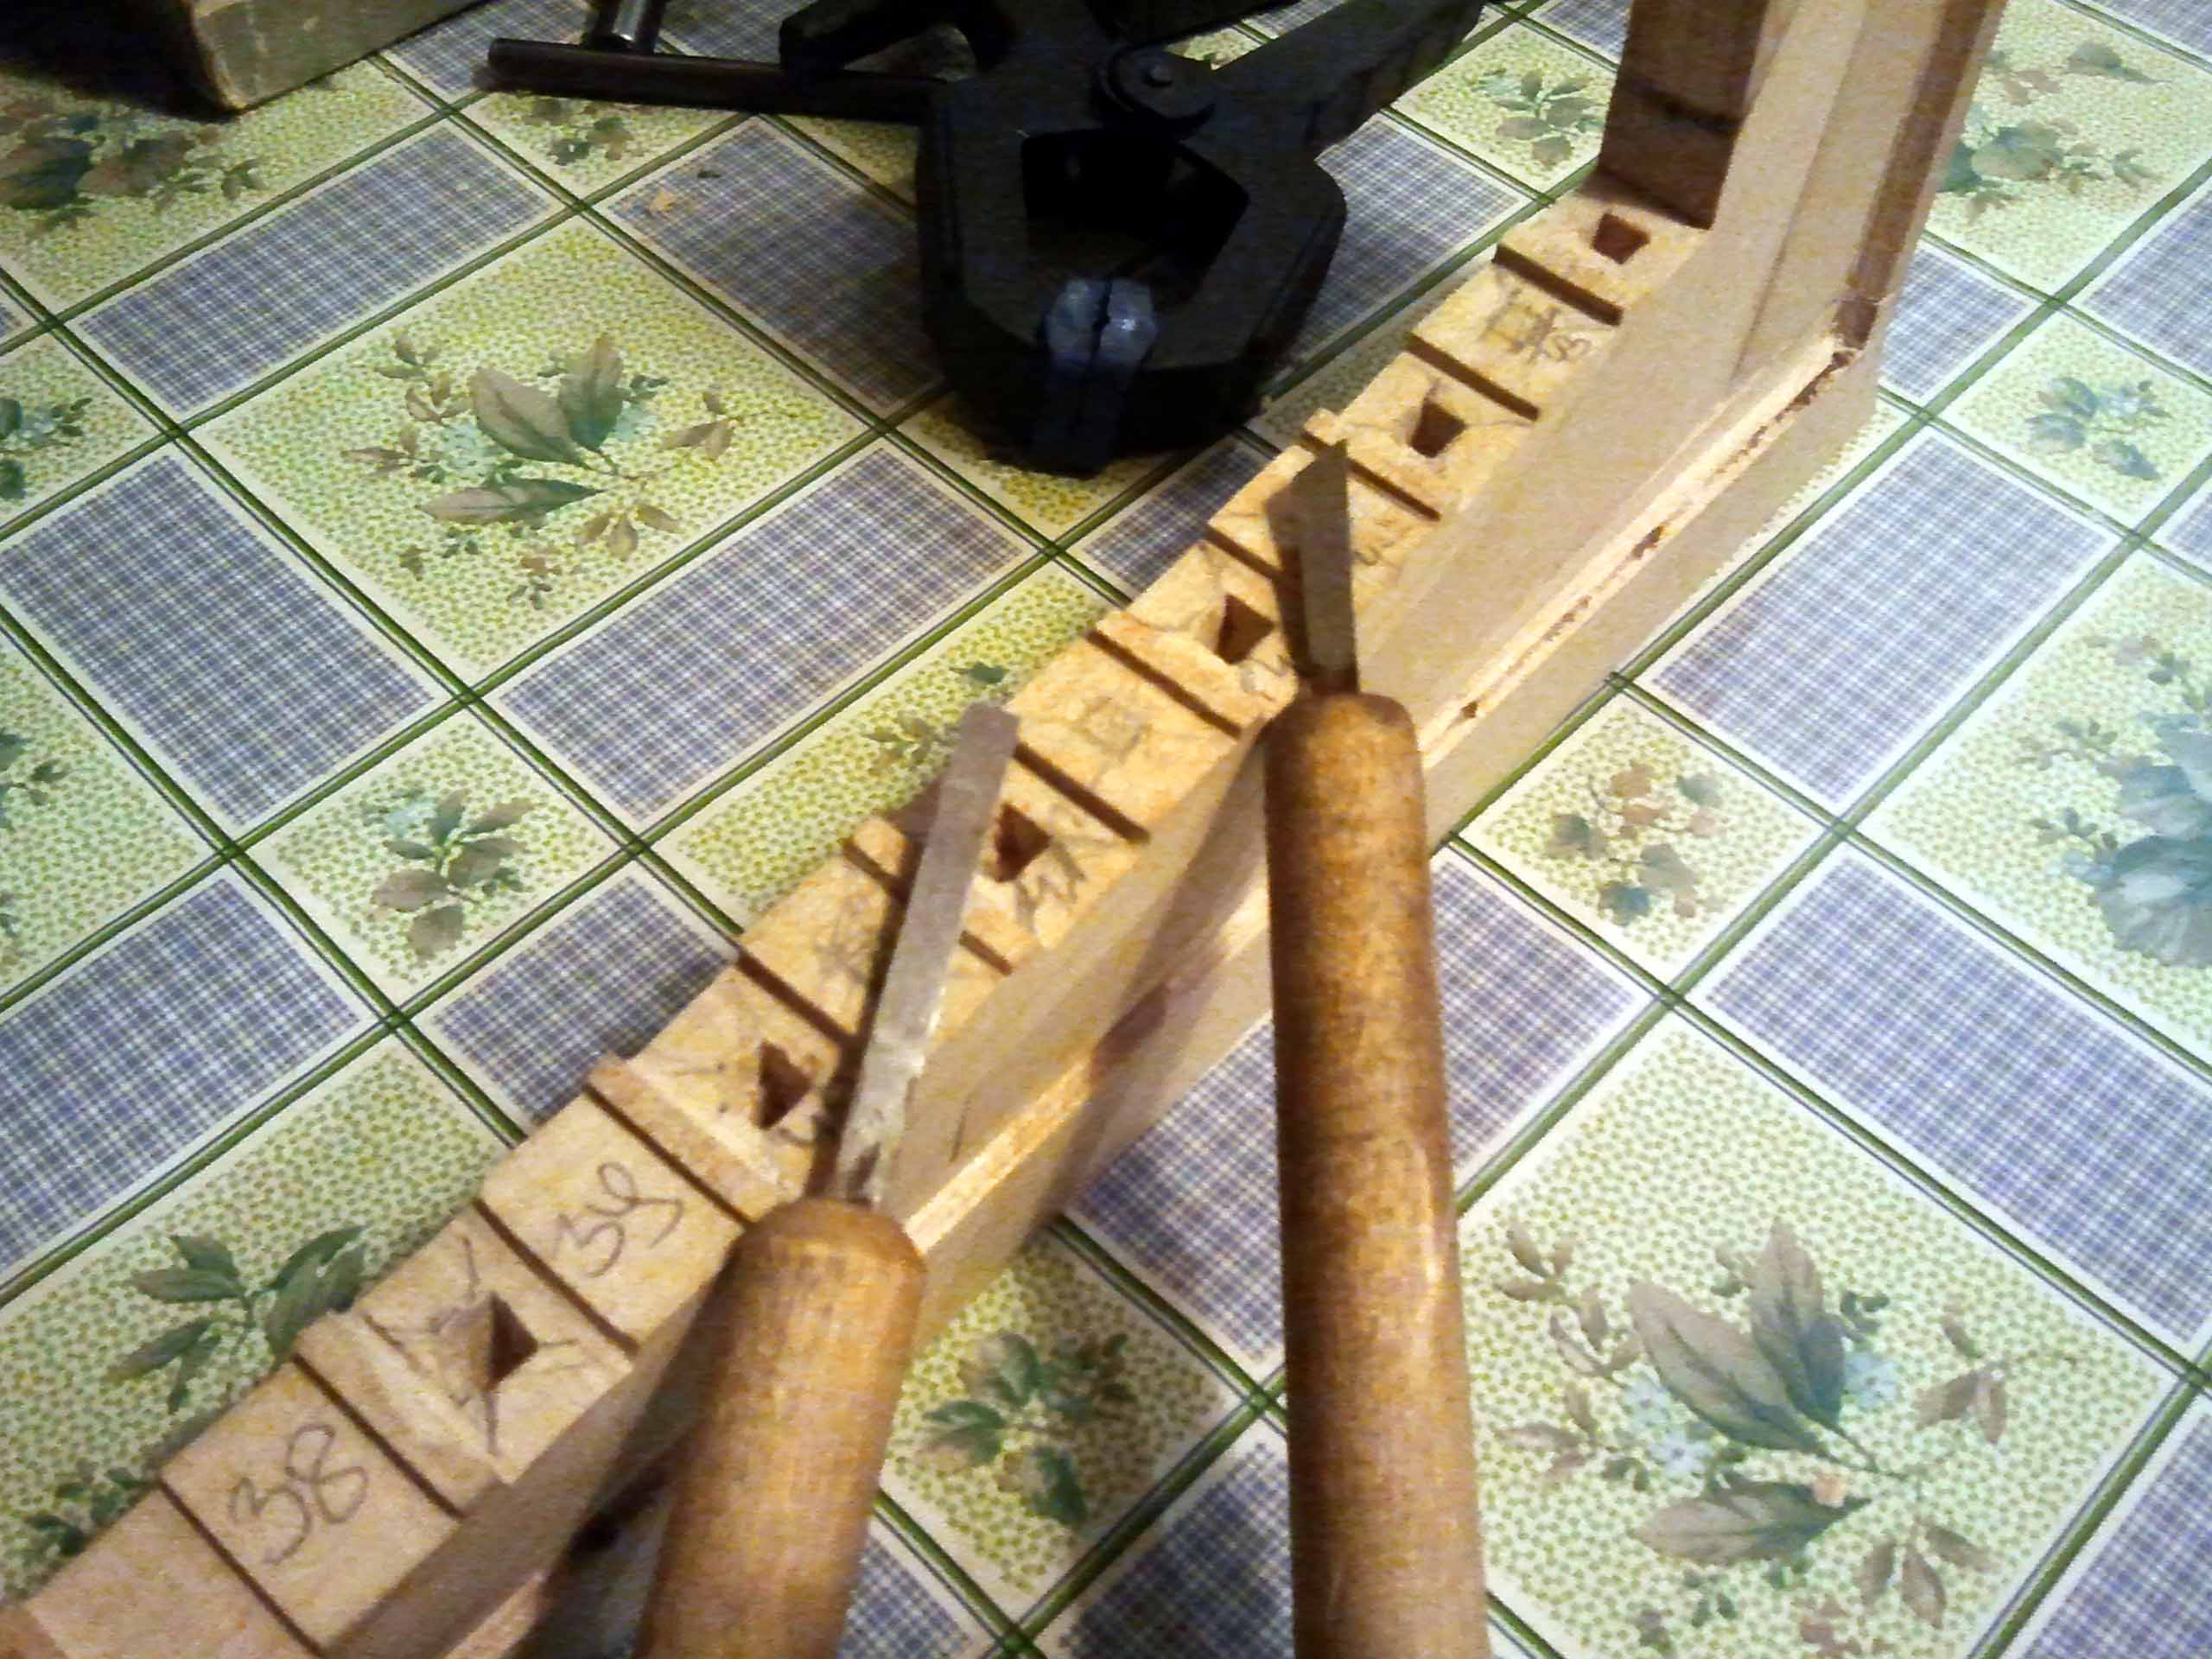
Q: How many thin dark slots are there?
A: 12